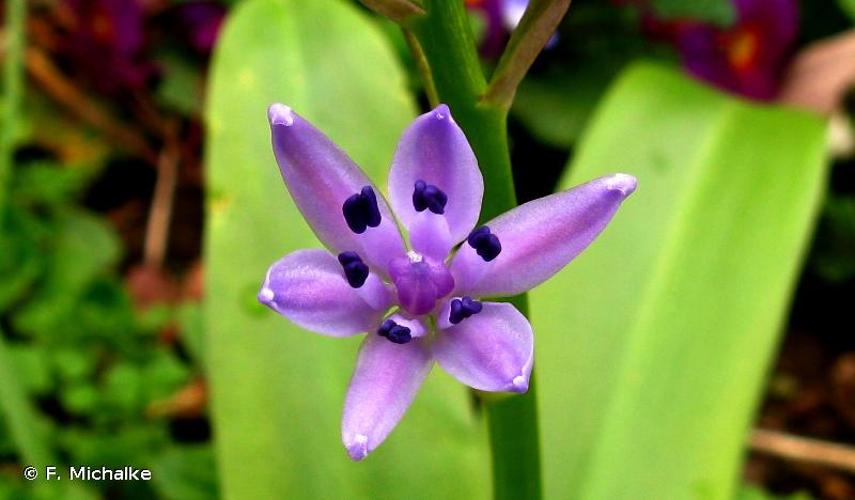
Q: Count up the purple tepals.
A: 6